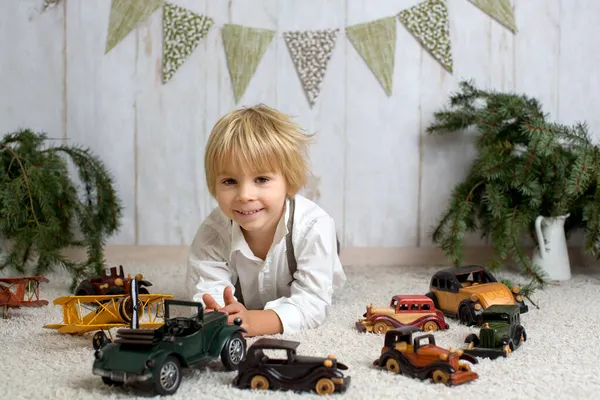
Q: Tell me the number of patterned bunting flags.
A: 3